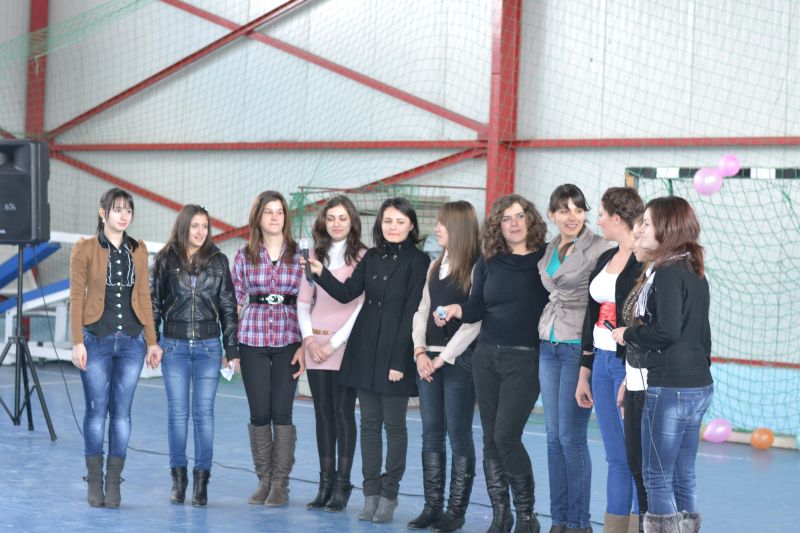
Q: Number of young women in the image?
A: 11